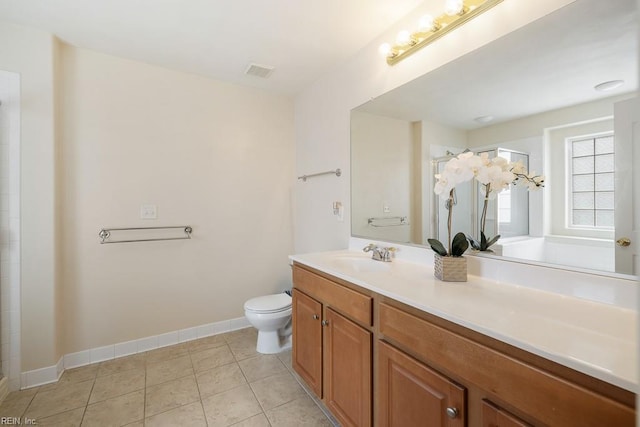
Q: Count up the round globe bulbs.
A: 4